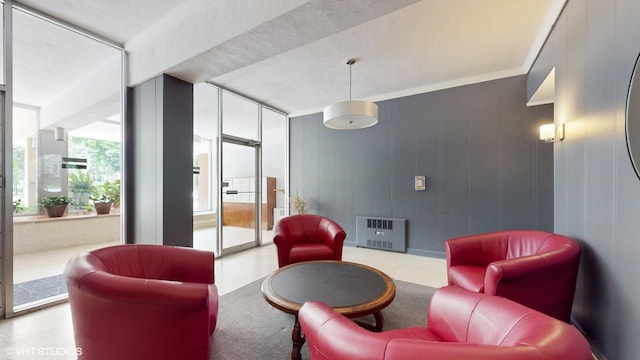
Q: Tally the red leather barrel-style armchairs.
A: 4